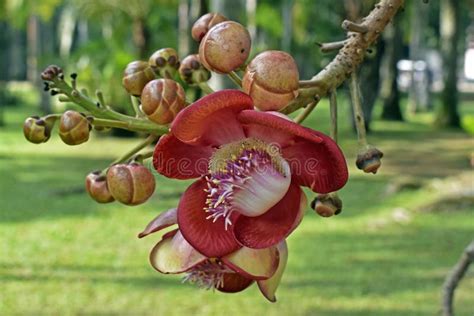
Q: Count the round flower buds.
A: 11